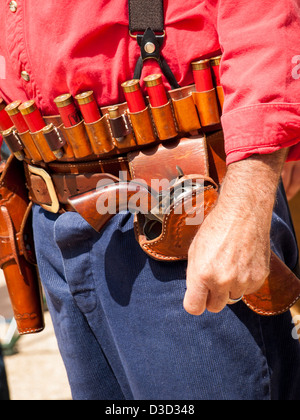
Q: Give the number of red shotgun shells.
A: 9